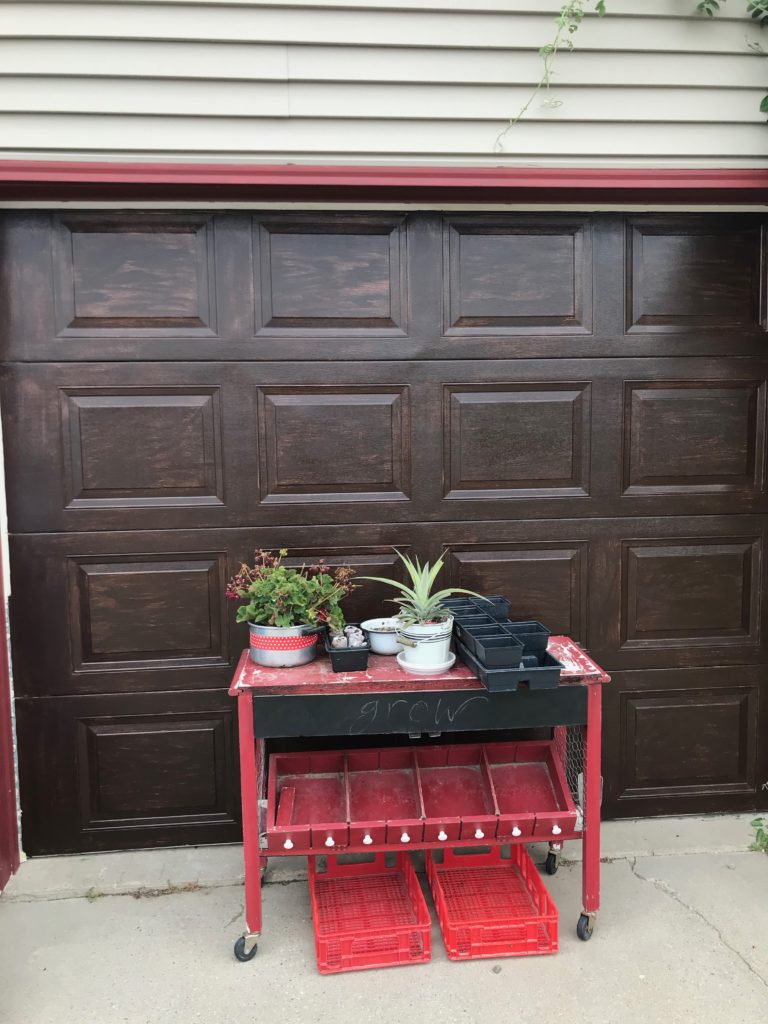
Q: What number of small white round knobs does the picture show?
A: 8